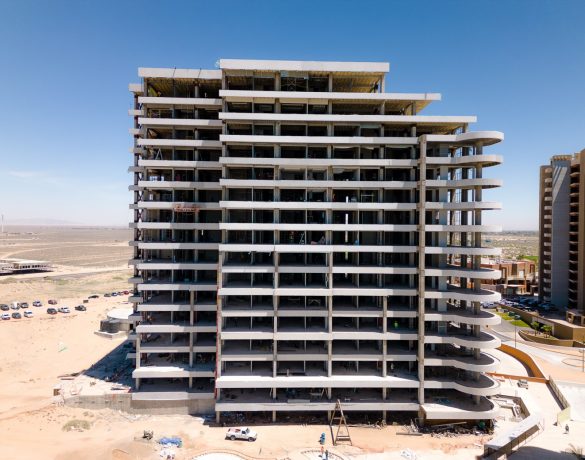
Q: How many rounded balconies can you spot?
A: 13